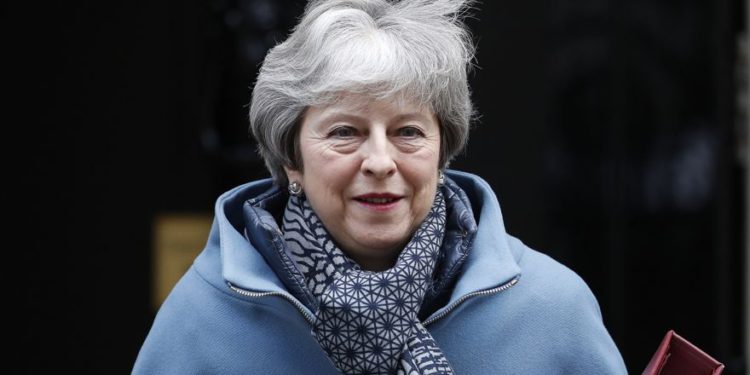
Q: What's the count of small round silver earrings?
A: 2